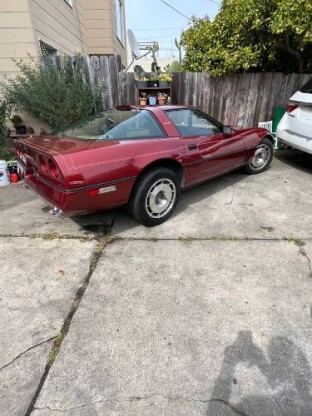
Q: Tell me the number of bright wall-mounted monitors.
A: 0